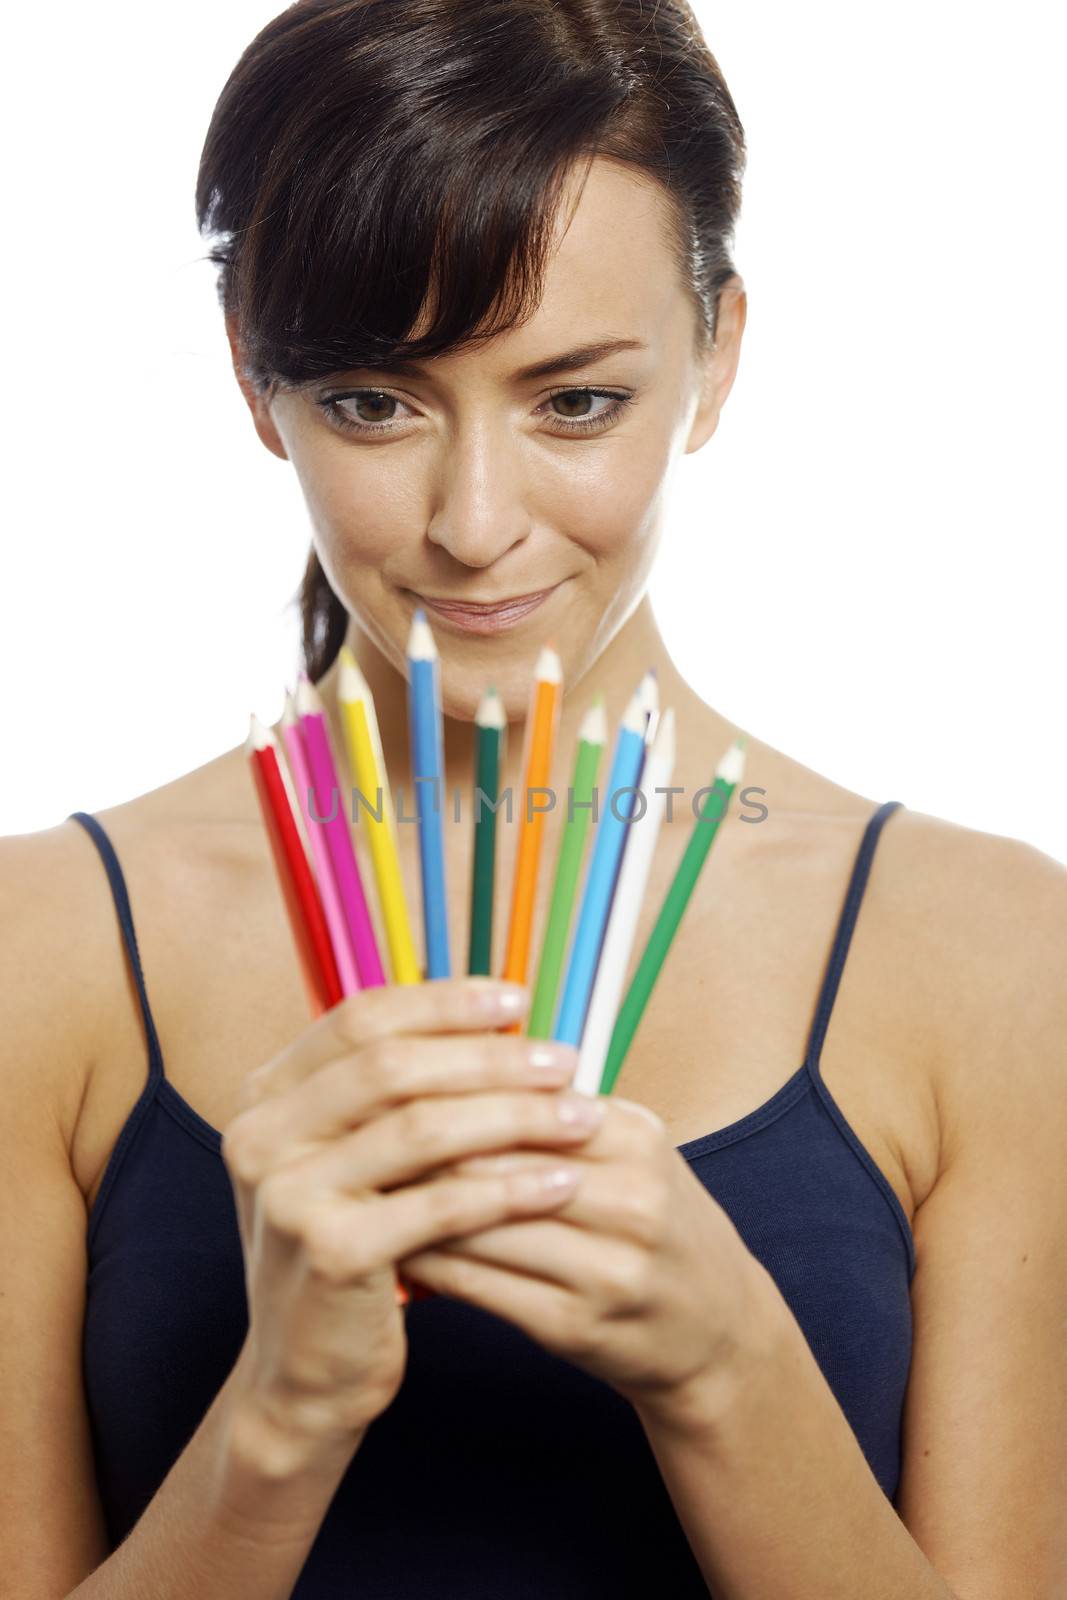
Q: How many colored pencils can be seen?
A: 12